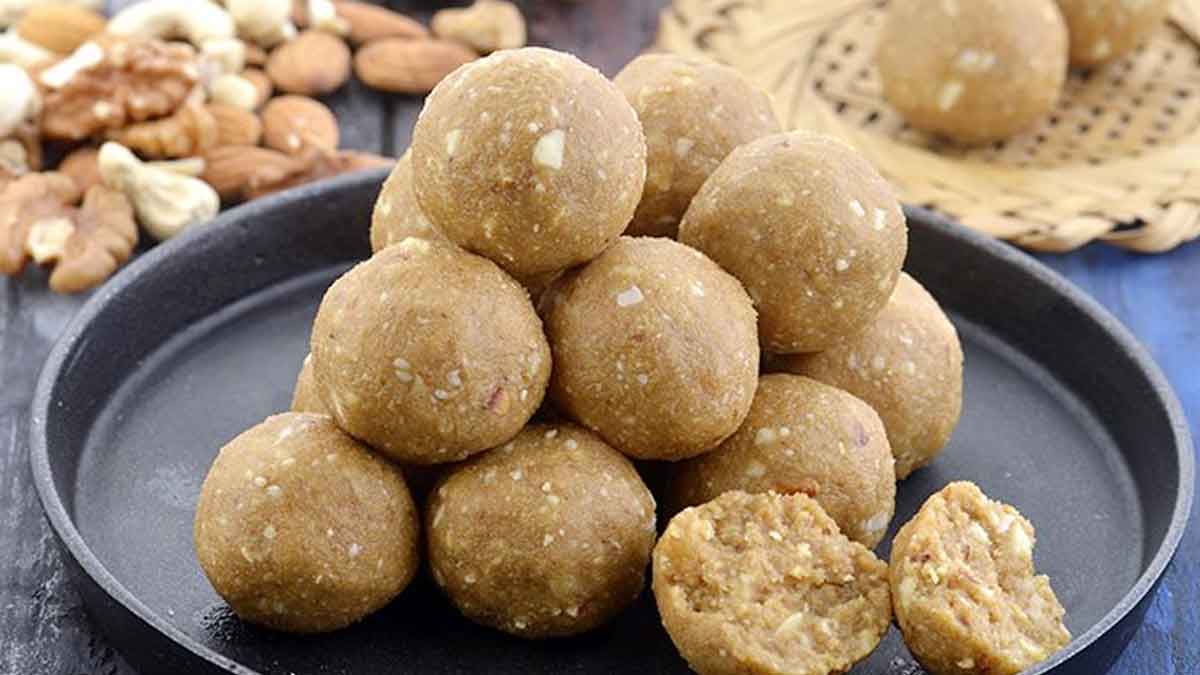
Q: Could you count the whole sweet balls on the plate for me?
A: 11